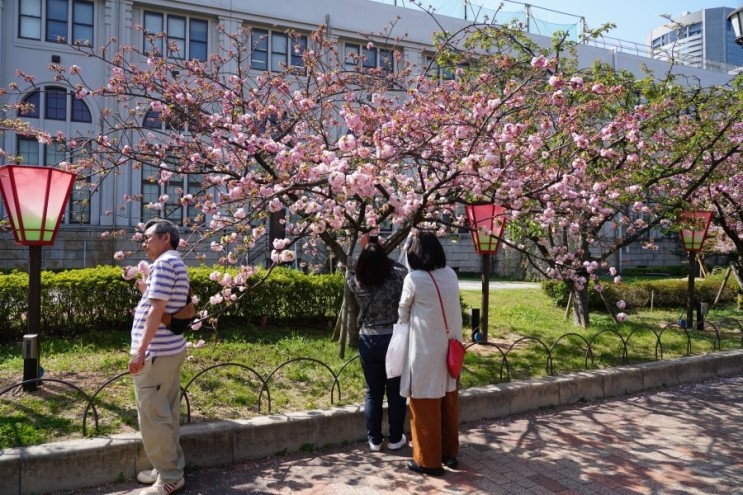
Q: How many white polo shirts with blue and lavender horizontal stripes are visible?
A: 1